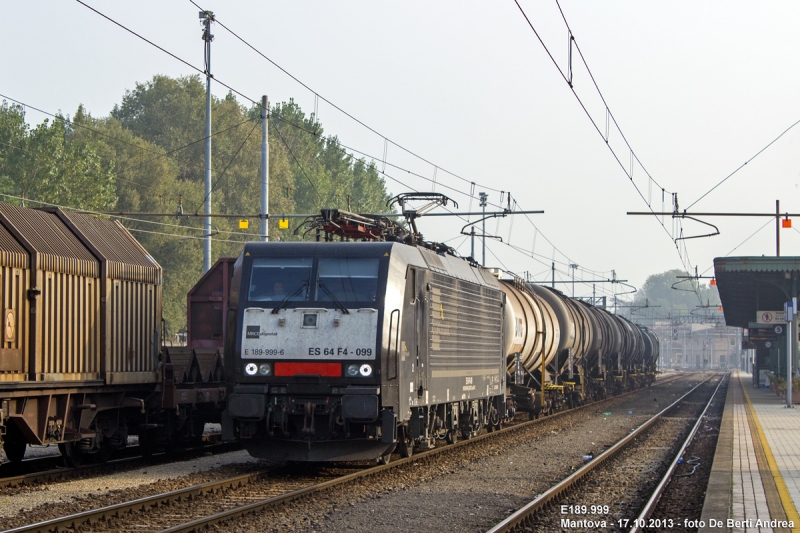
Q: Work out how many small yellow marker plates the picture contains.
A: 2